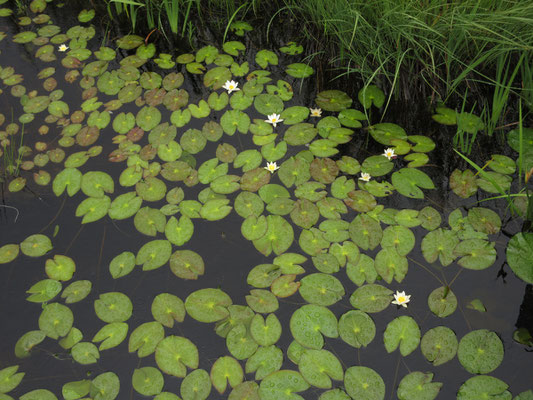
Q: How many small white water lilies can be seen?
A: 8